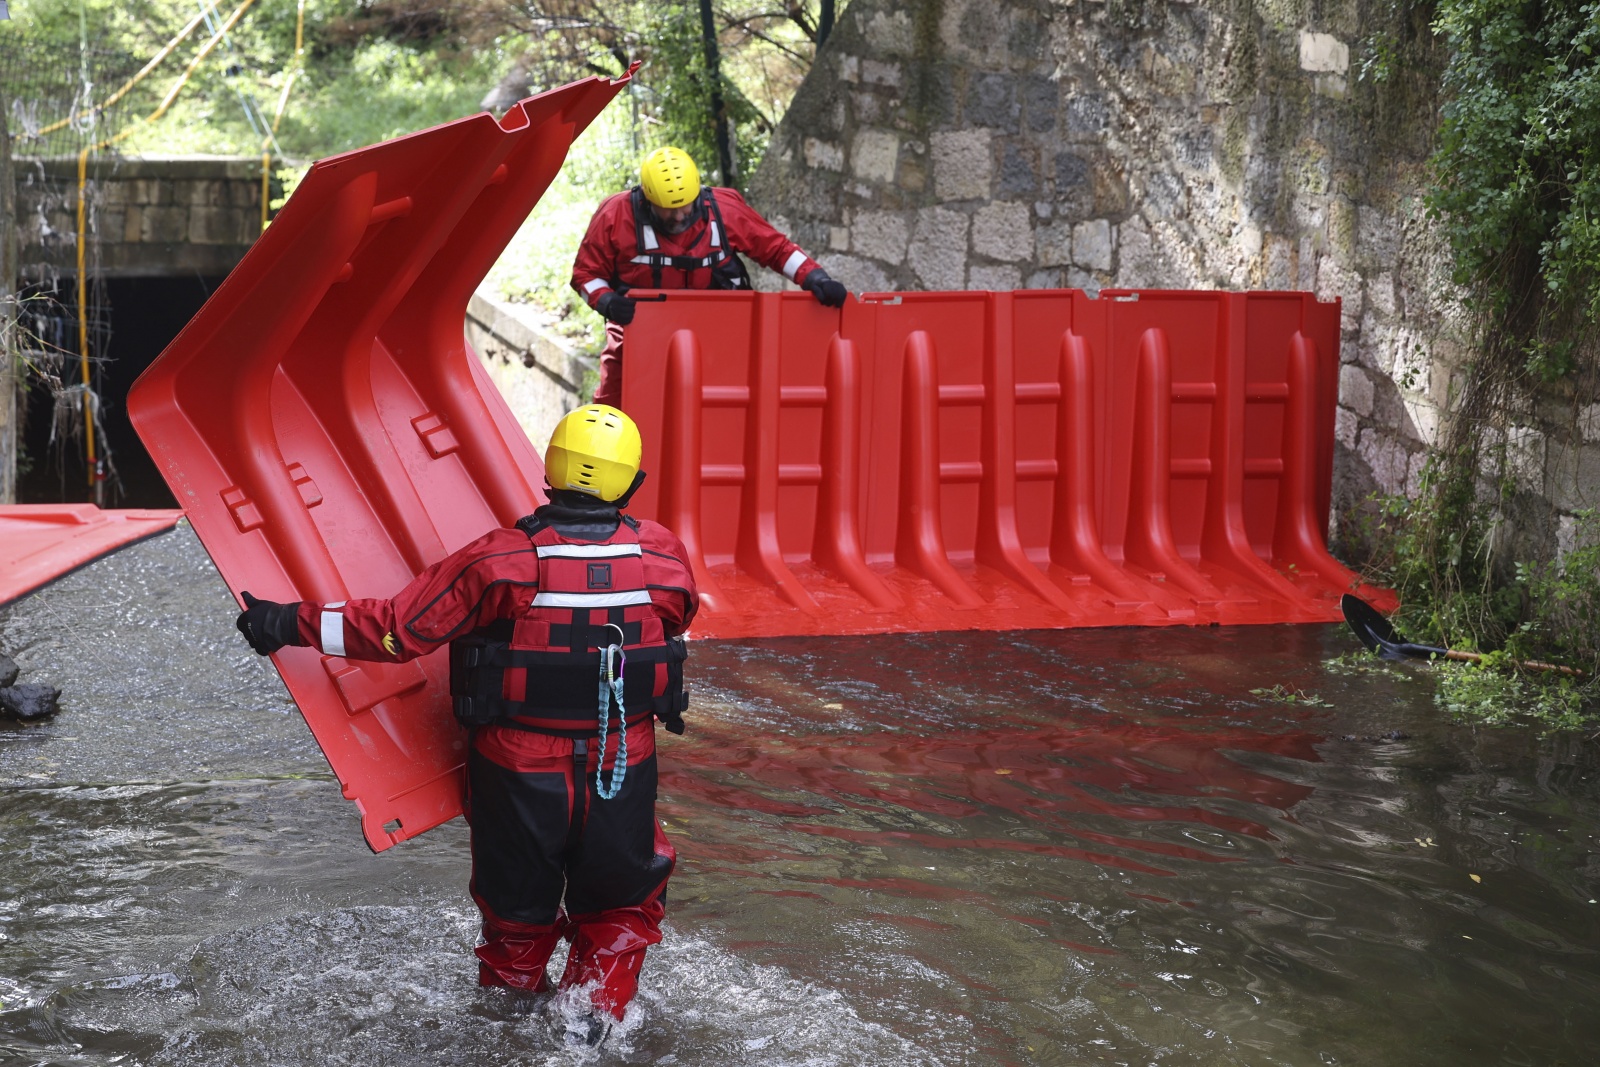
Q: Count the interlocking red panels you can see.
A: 5